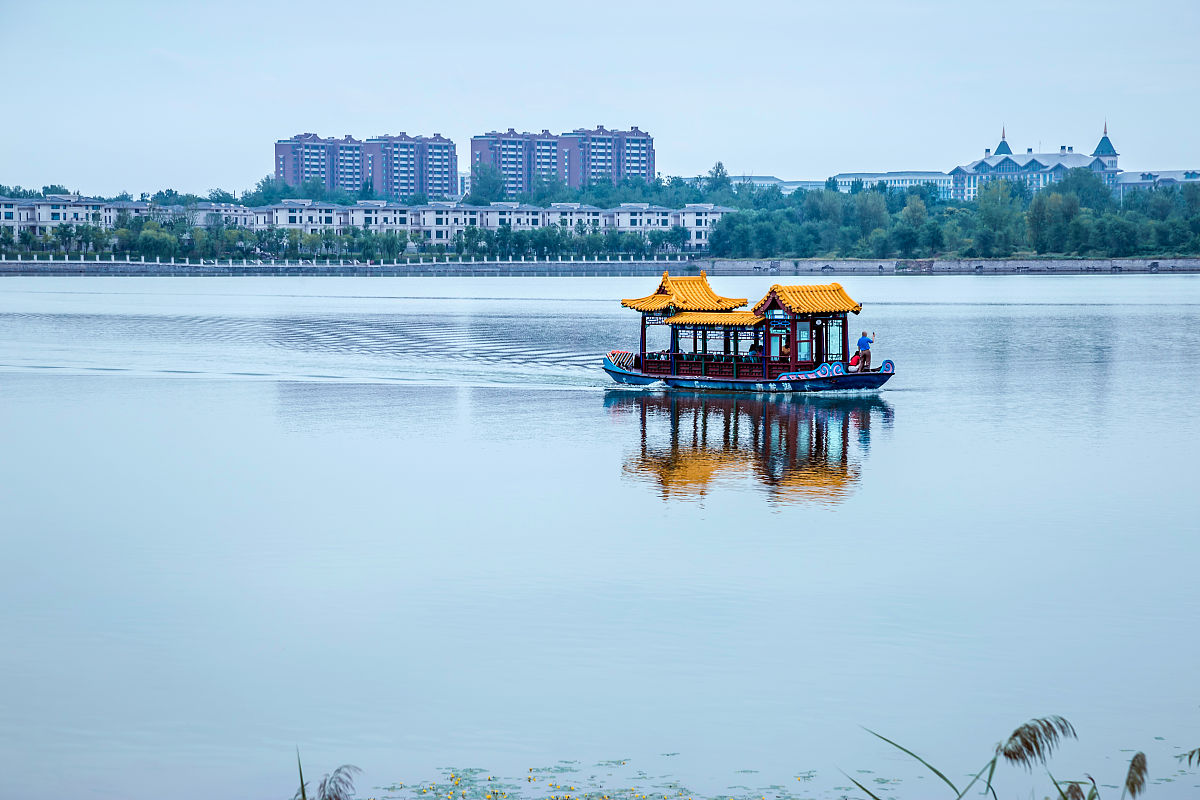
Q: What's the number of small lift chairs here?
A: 0